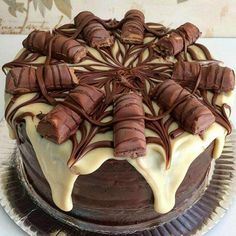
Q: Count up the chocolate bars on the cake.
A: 9